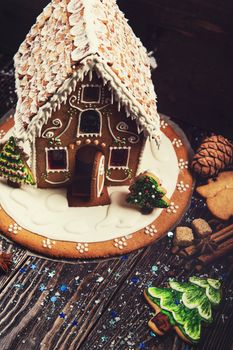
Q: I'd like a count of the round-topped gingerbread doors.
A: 1